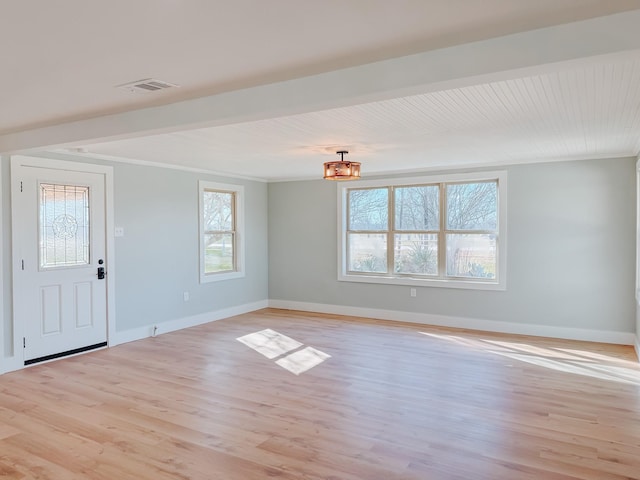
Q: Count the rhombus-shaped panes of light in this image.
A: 2